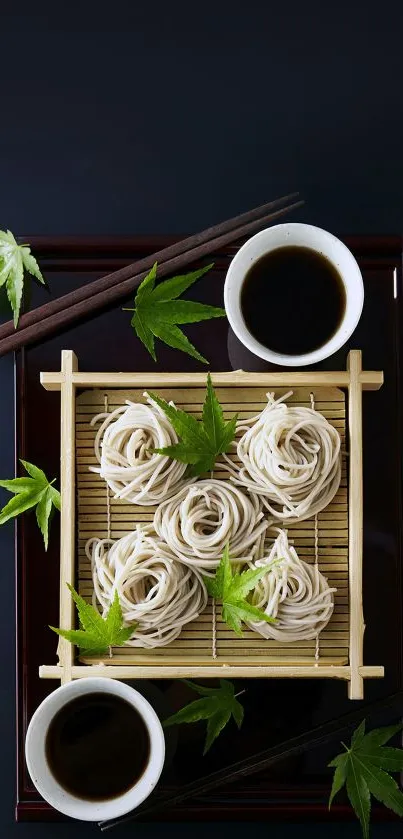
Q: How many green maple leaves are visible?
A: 8